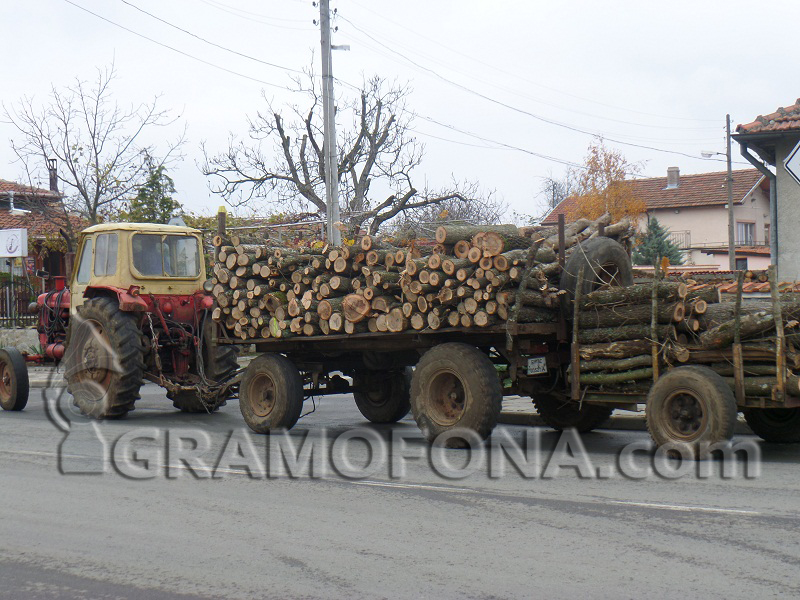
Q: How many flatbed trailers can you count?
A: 2